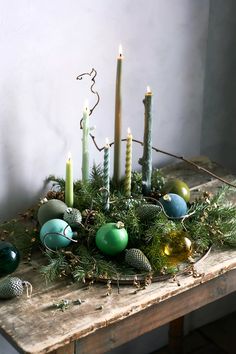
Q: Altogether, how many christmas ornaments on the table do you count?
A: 11